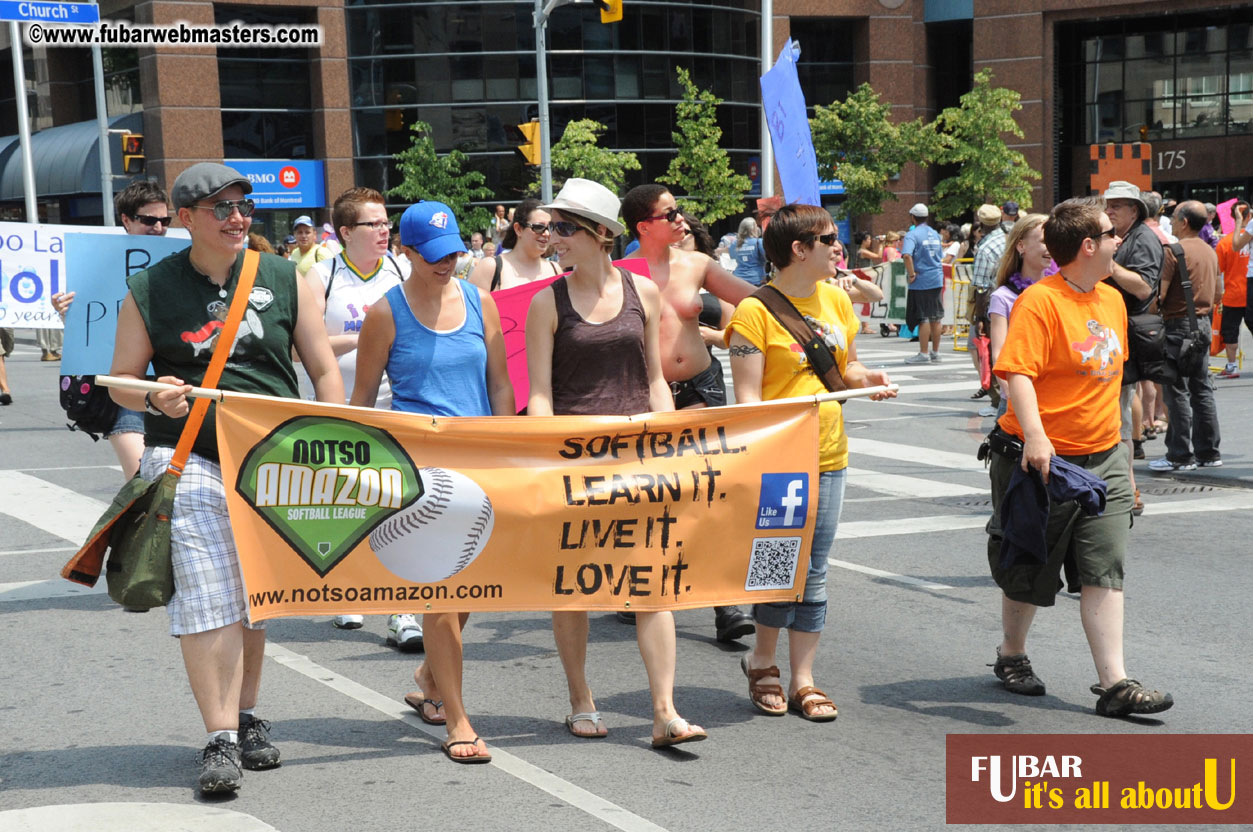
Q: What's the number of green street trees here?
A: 5